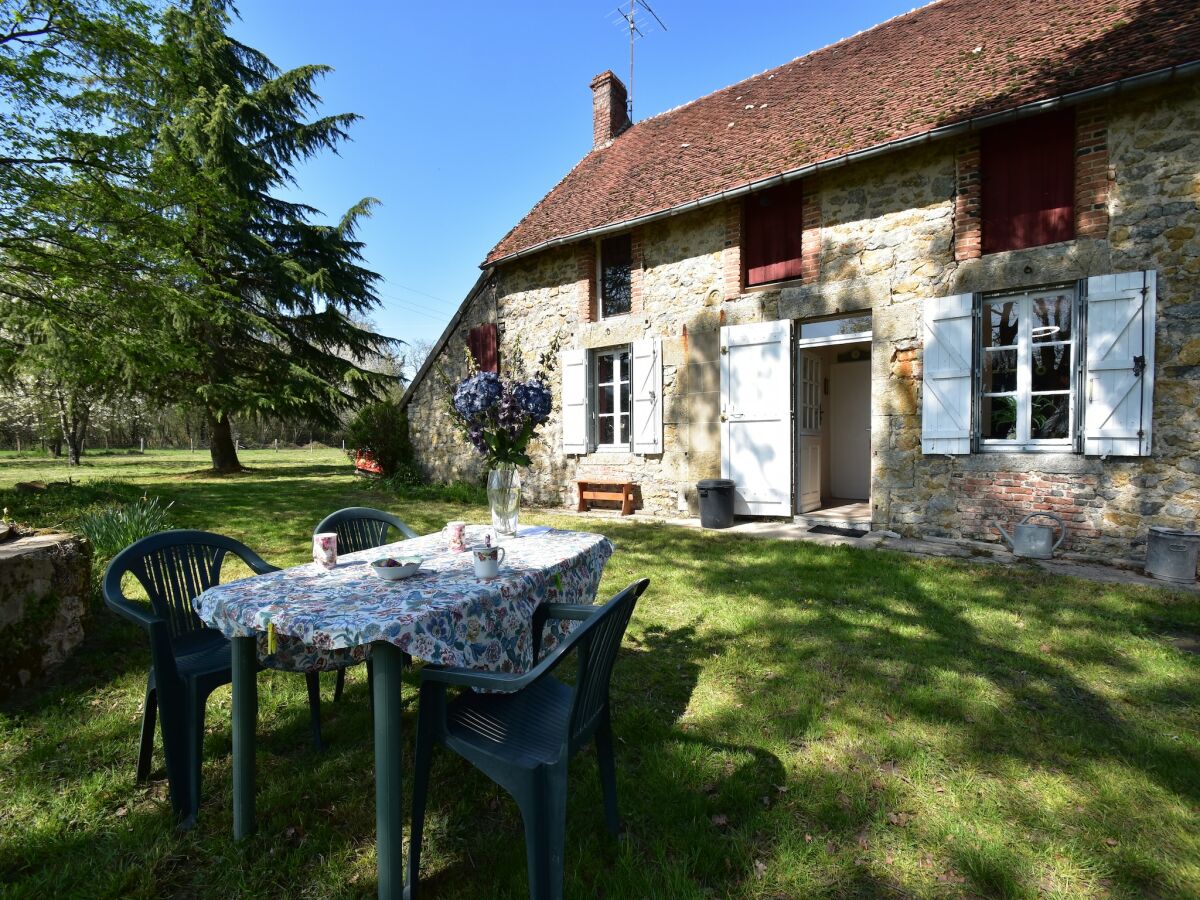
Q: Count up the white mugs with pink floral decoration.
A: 2